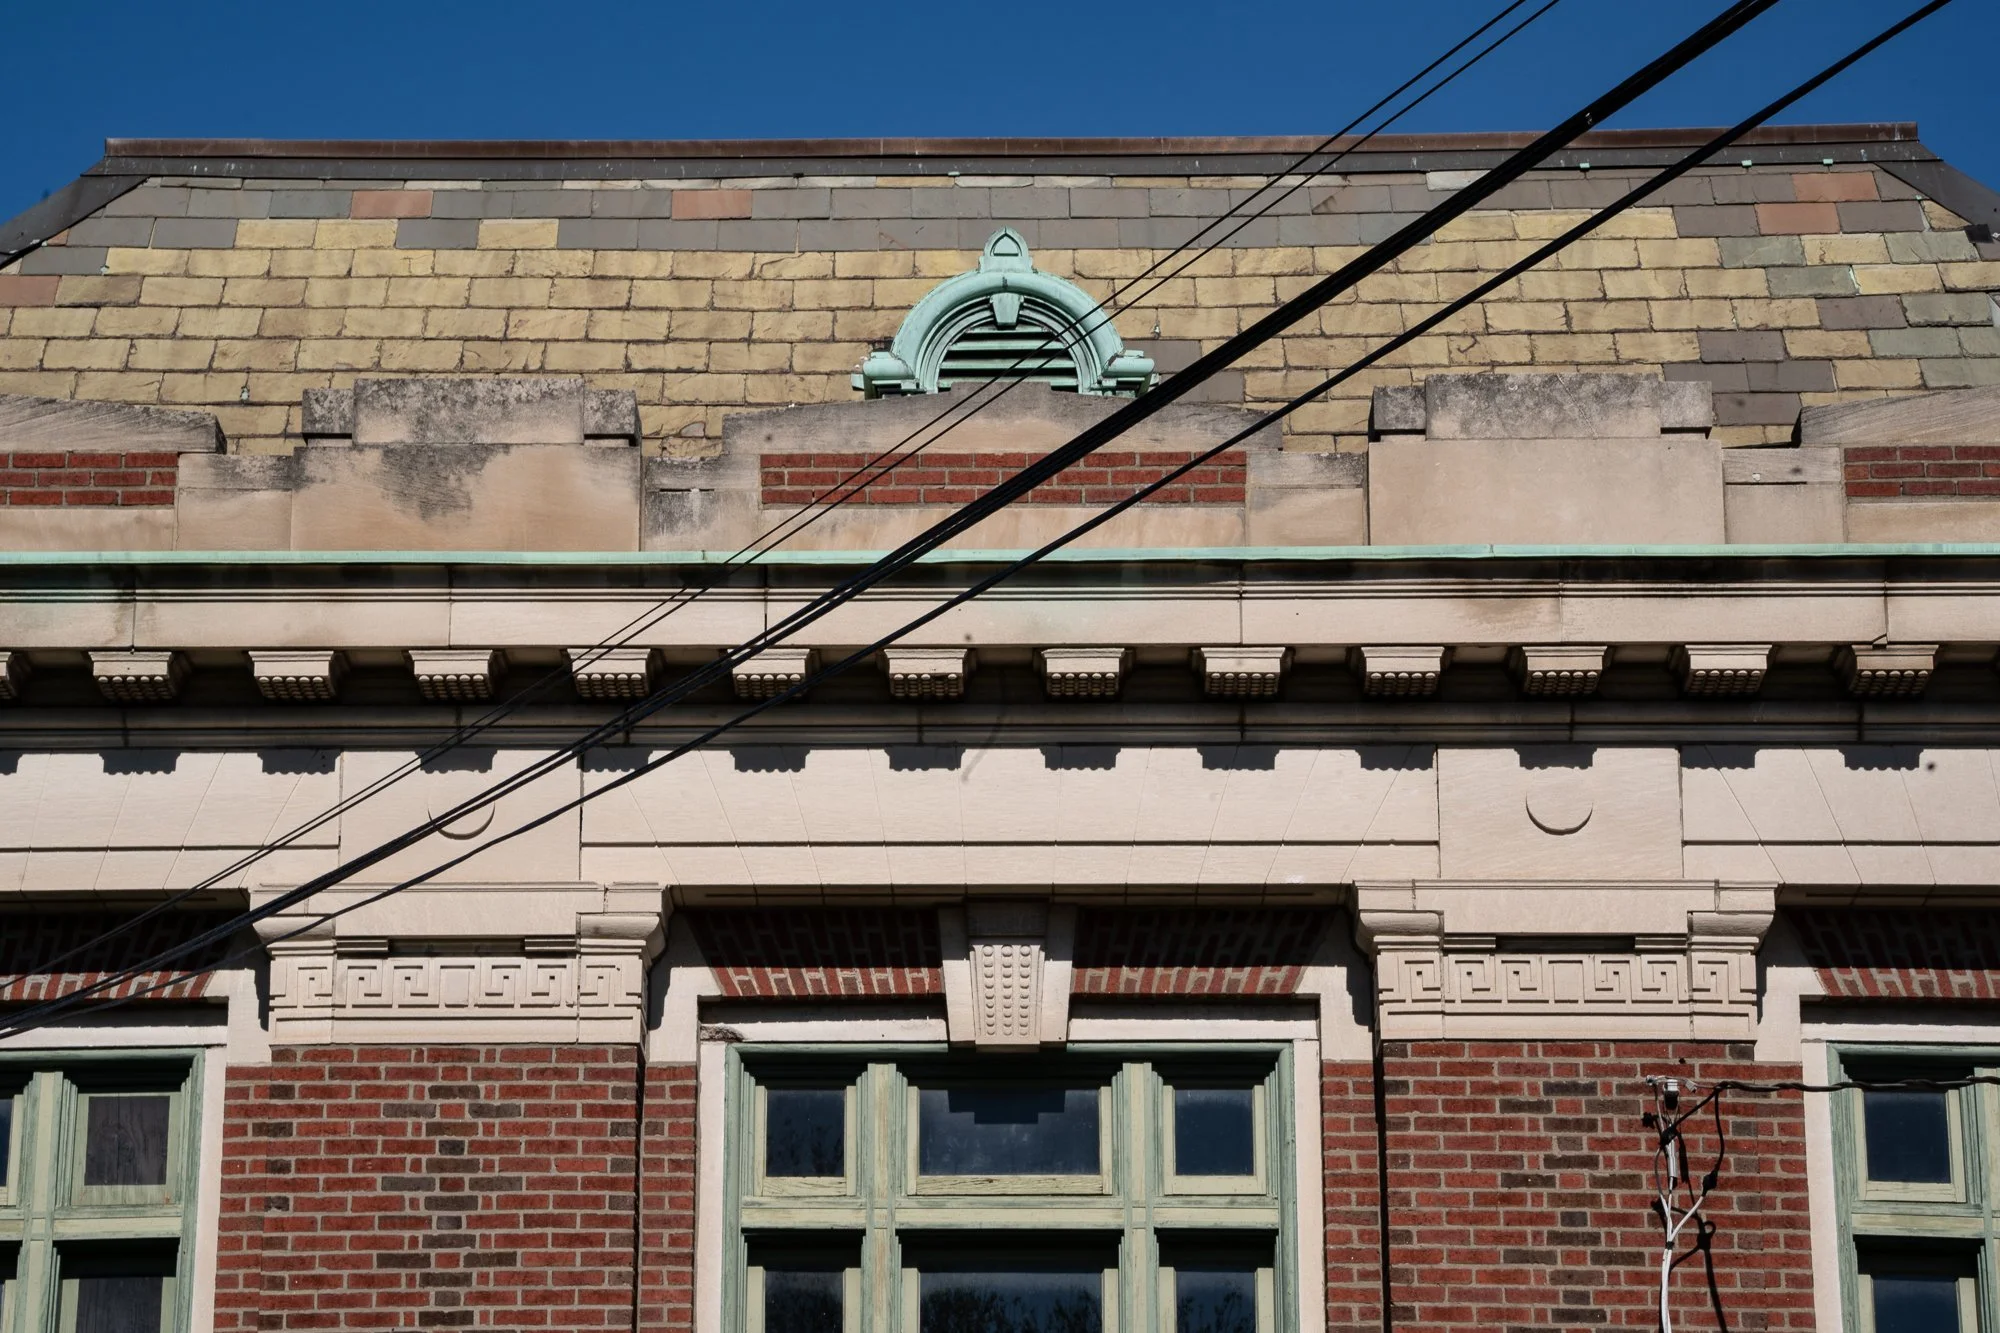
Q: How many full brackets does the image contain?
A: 12